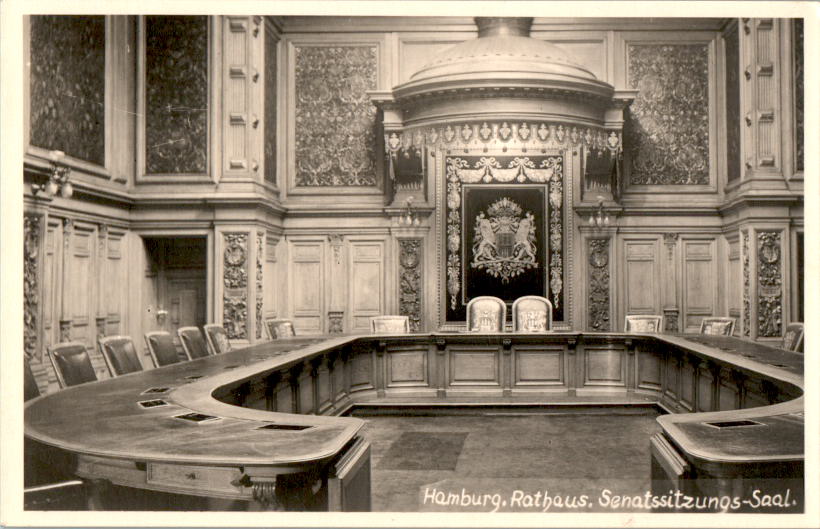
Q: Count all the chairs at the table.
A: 13